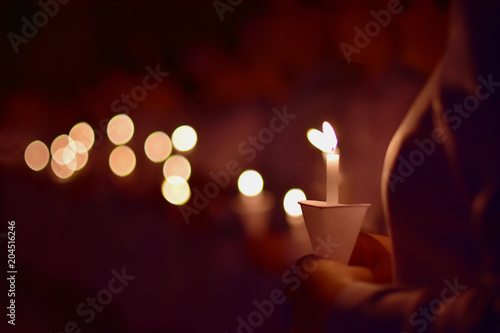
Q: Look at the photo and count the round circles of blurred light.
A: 13